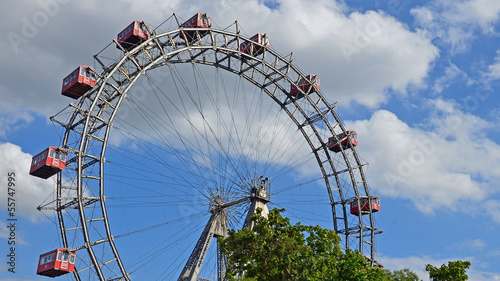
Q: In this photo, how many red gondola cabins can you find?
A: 9